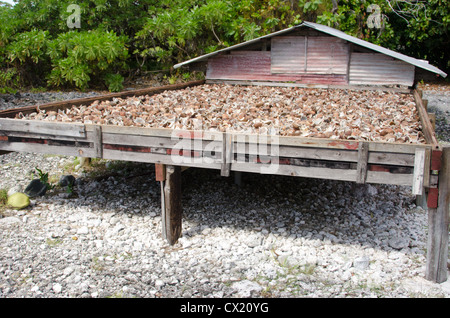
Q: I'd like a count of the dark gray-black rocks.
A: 2